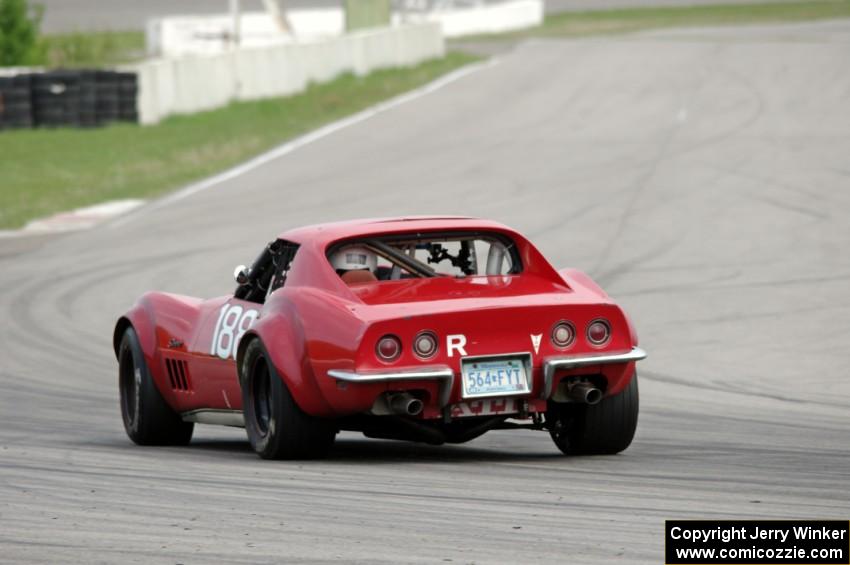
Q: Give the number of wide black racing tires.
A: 3